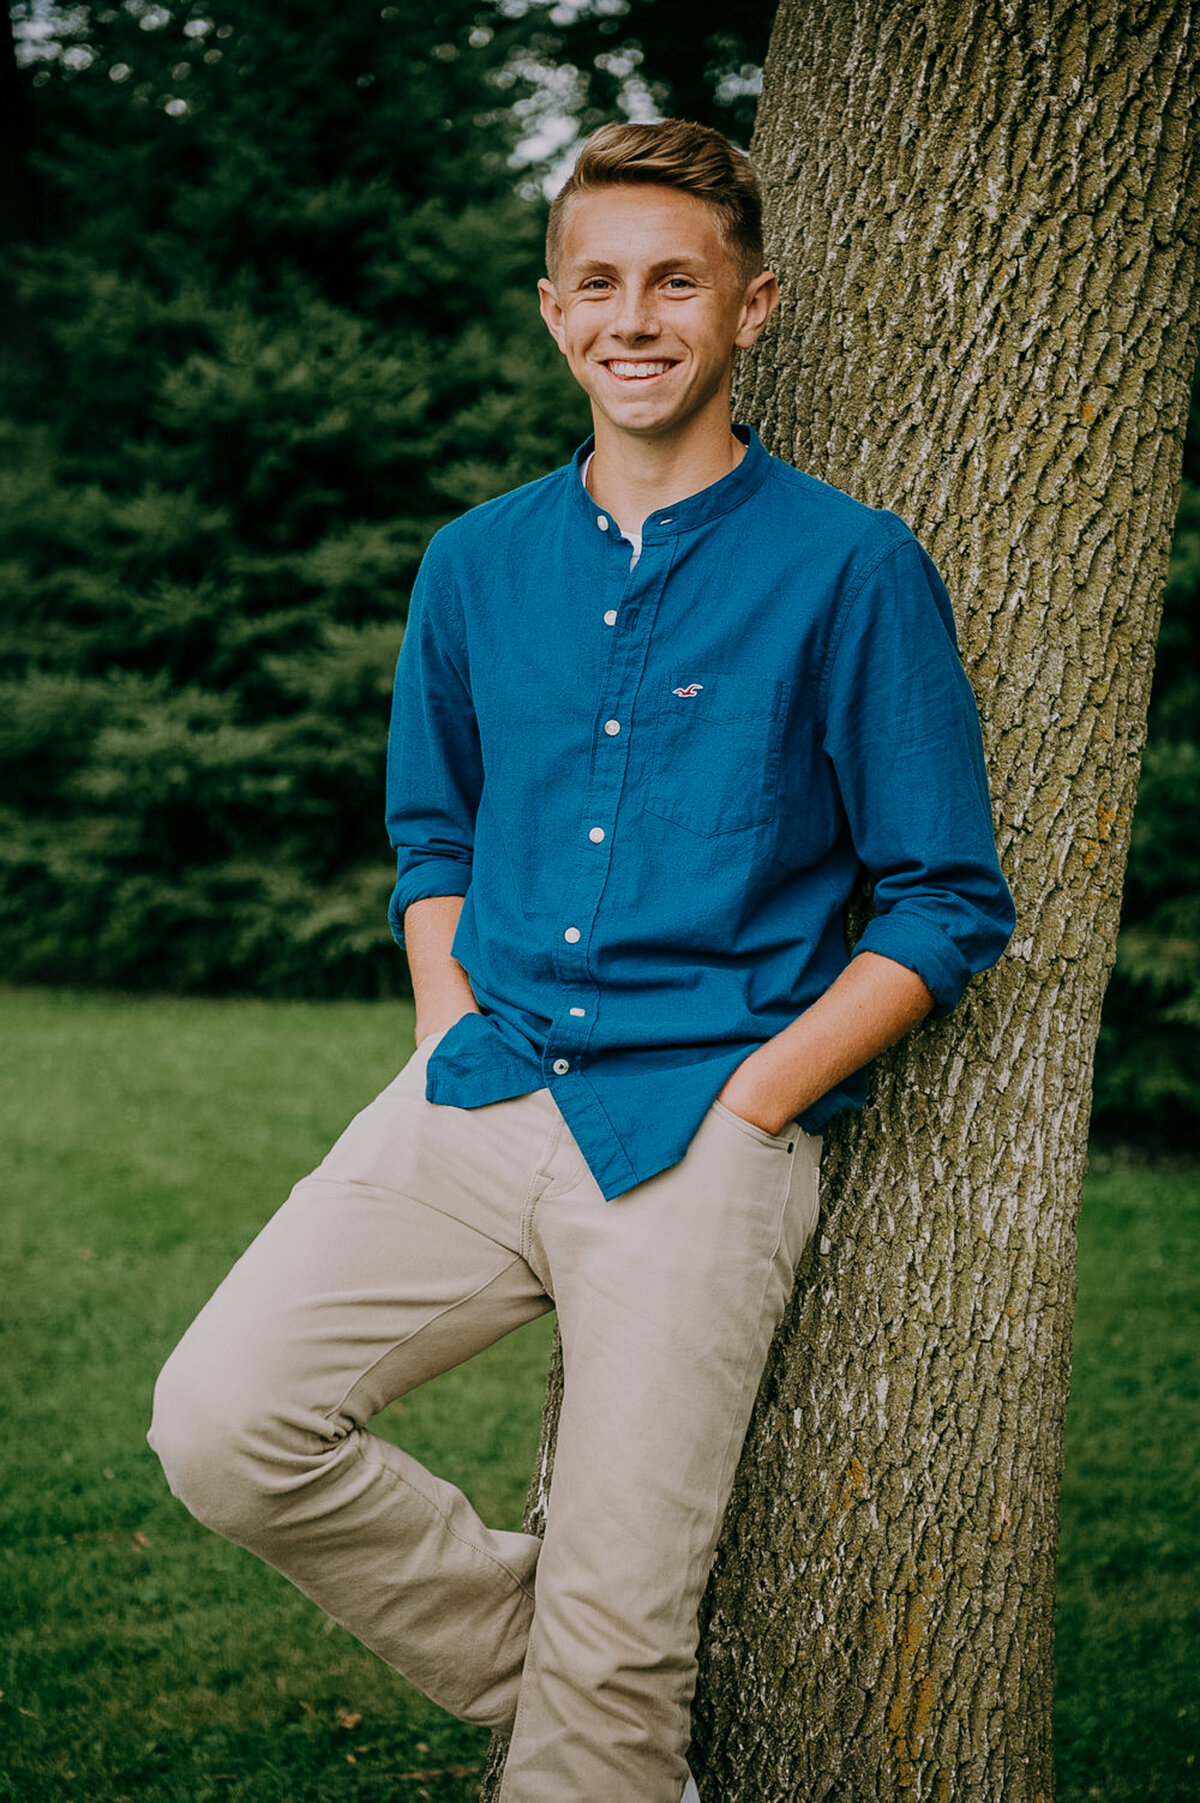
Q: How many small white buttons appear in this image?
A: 7